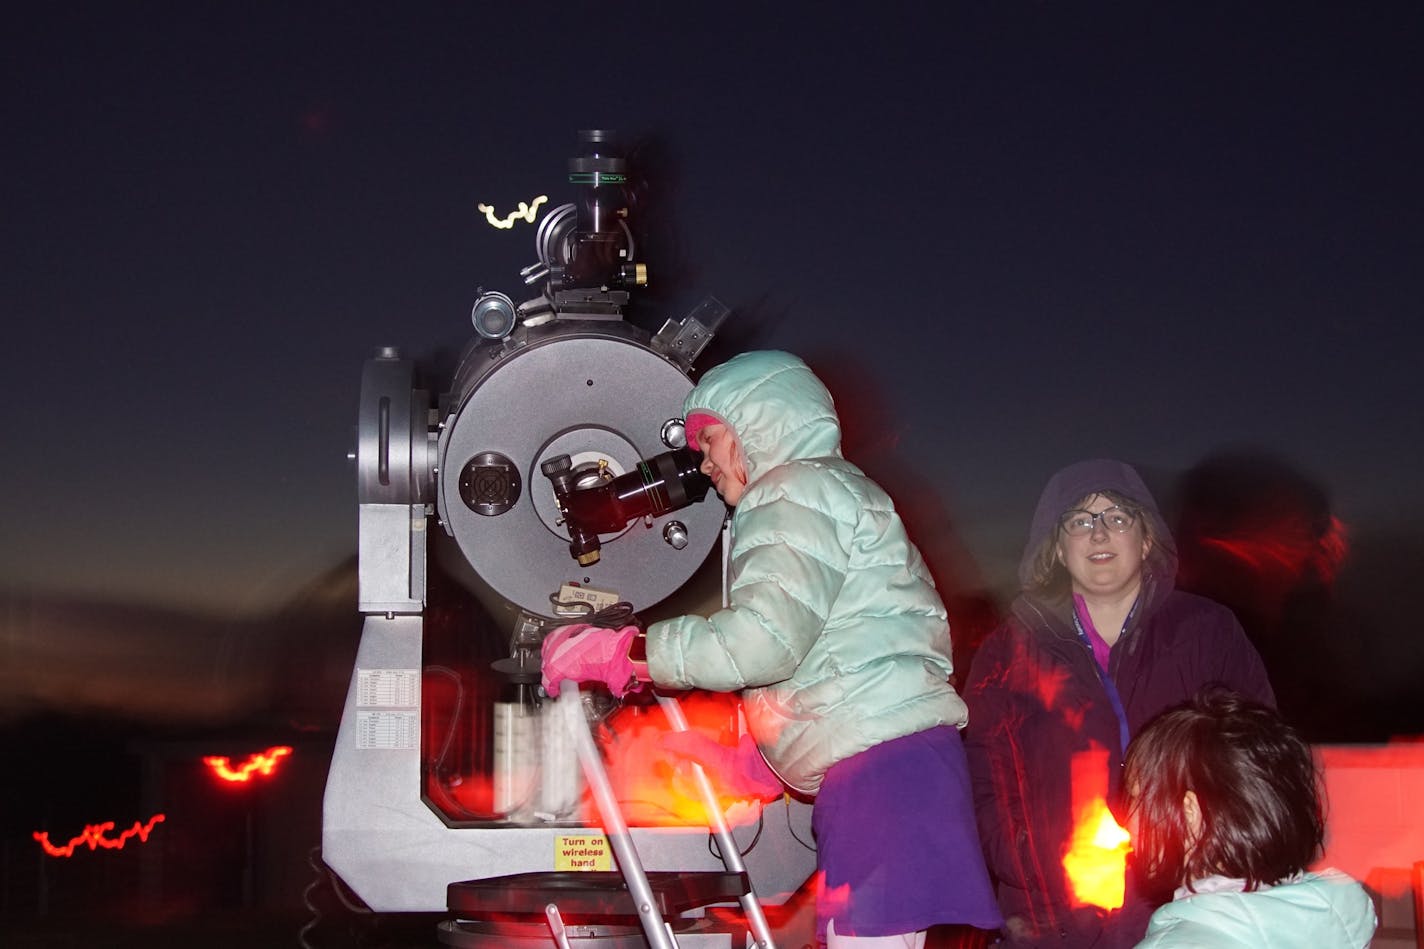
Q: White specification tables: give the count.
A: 2